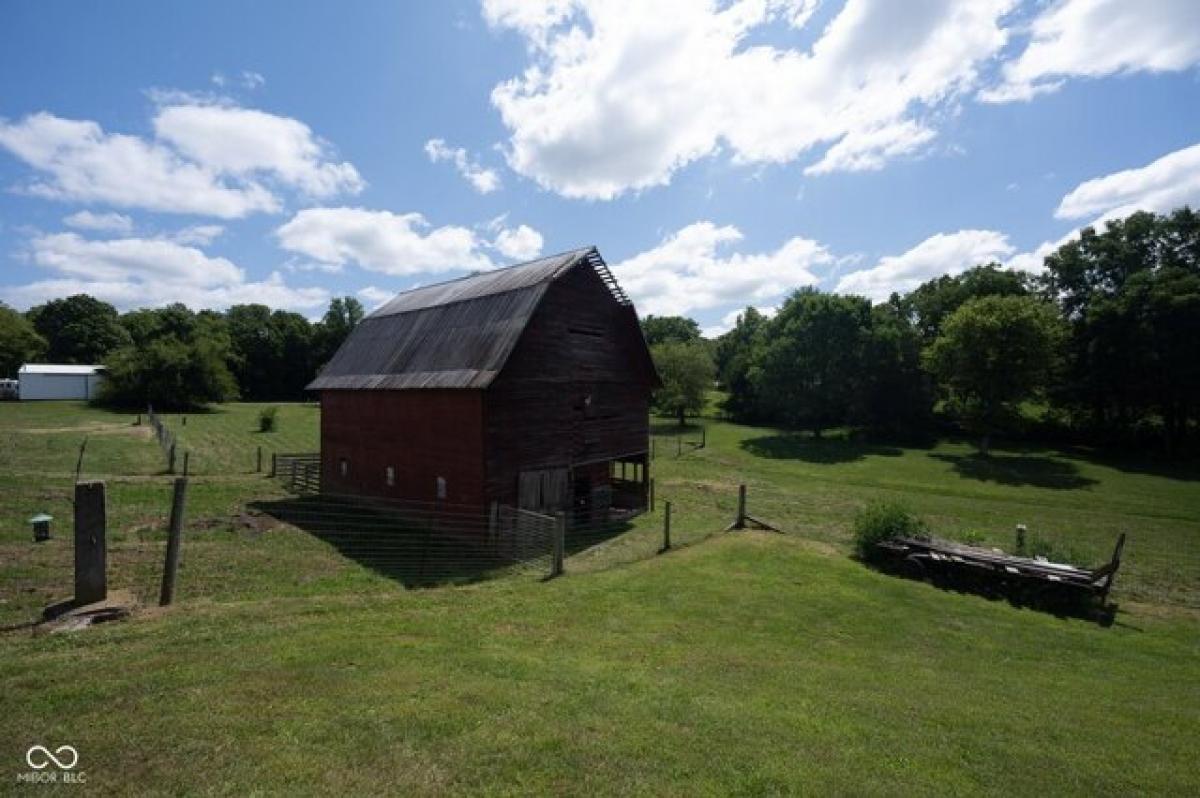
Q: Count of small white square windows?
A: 3